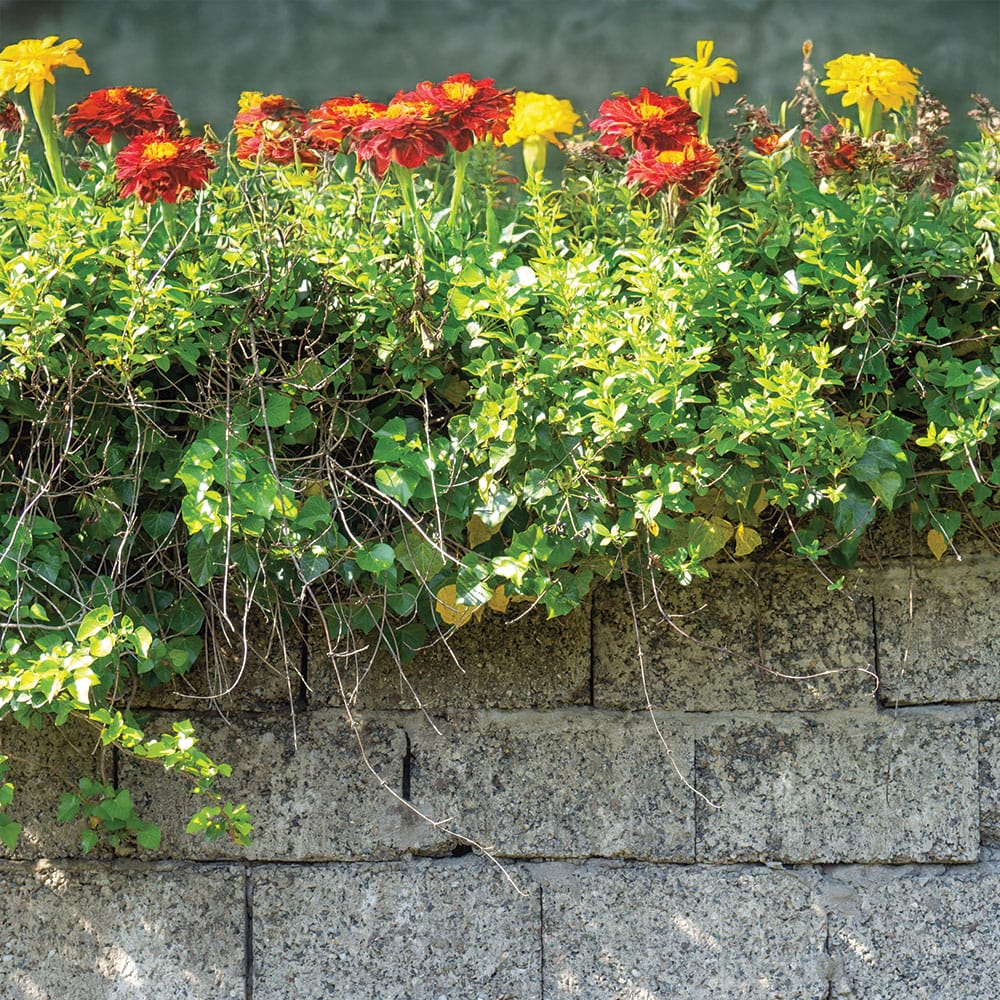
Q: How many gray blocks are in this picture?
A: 13